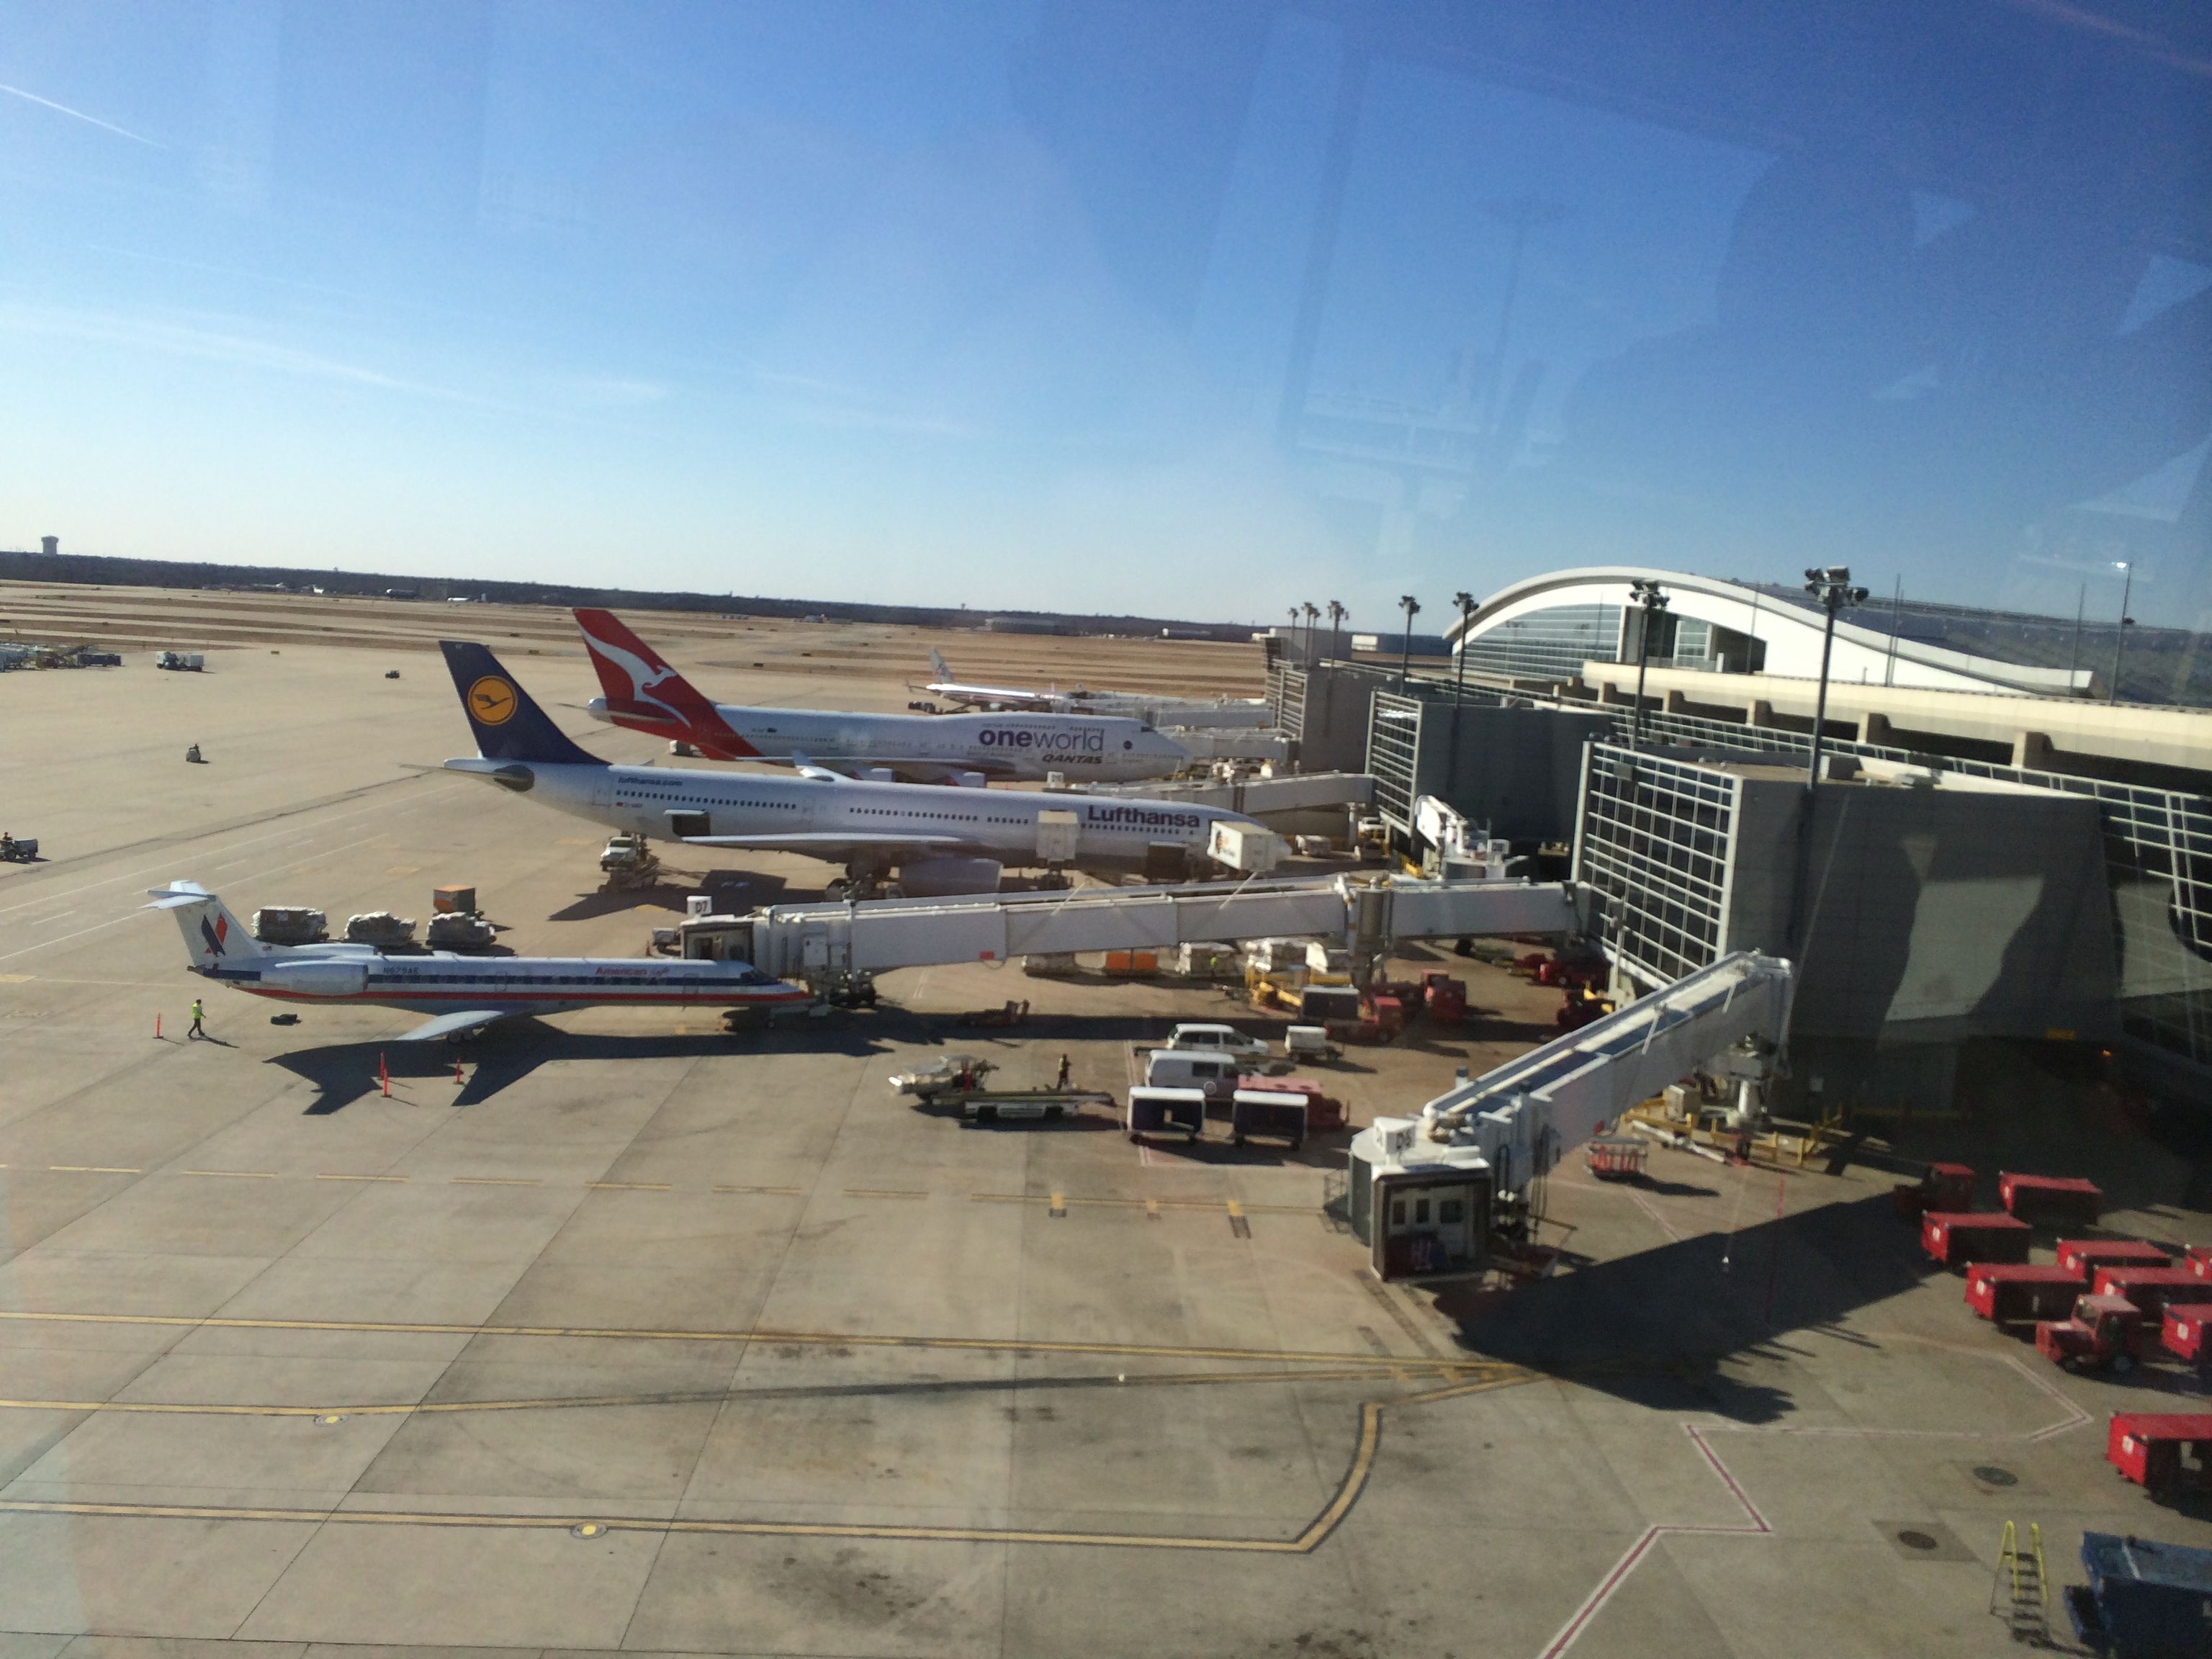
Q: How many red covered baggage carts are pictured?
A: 8